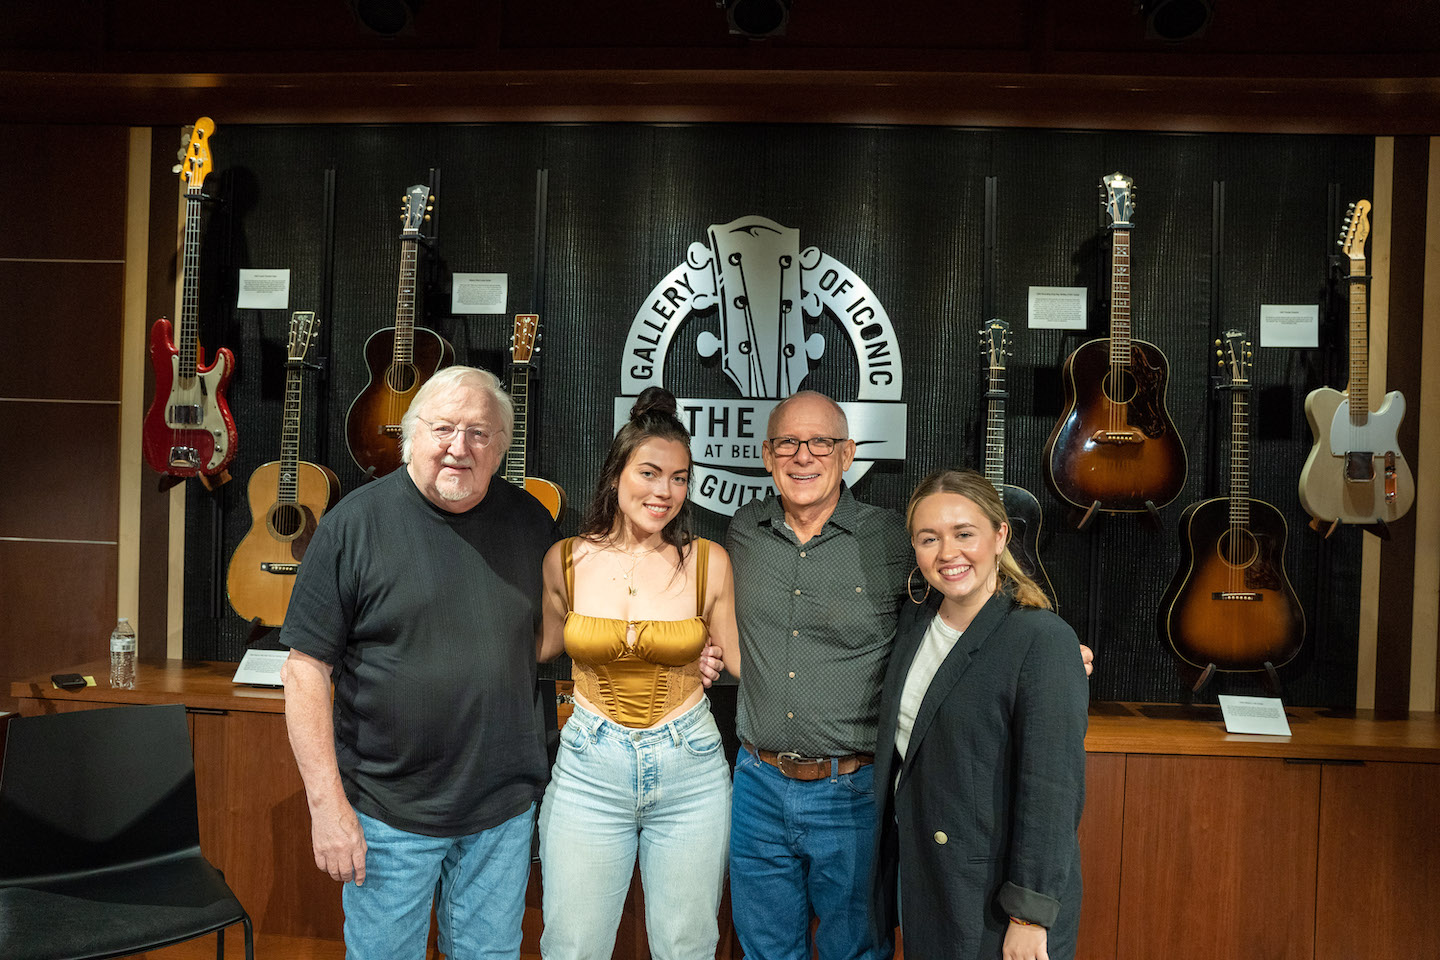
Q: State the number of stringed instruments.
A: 8